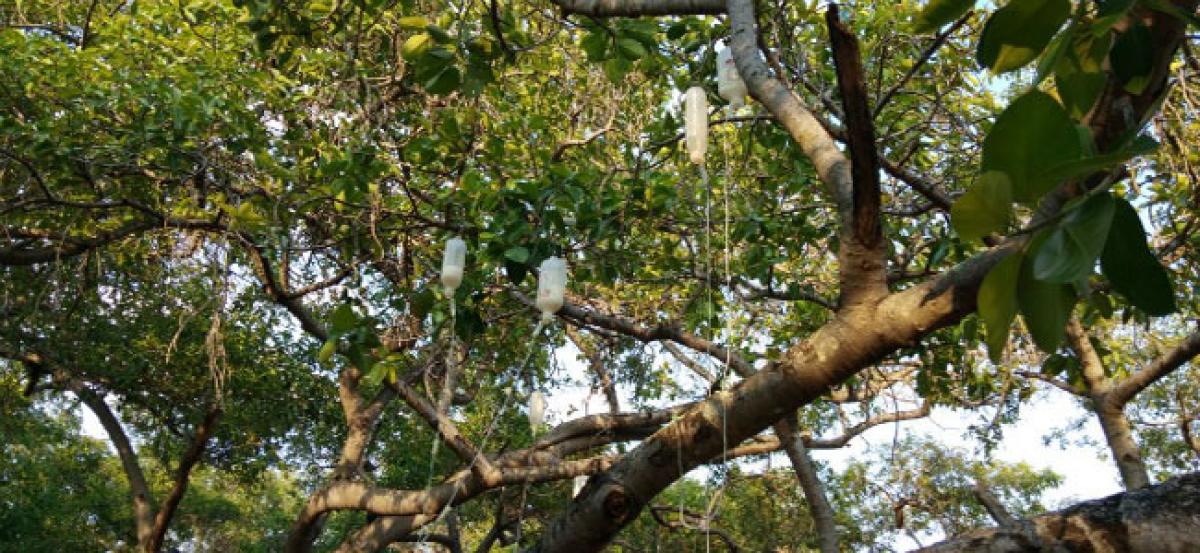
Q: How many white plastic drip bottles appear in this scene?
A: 5